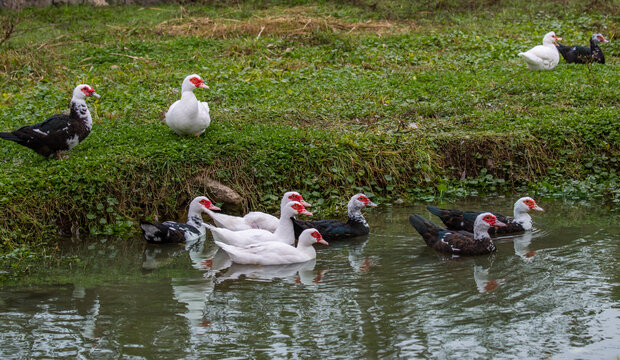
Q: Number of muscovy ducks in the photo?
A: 11